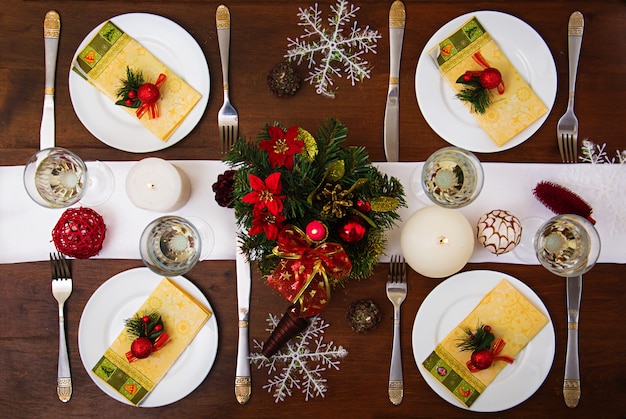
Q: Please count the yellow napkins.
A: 4